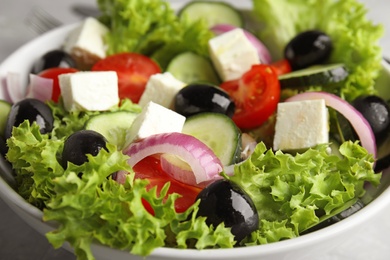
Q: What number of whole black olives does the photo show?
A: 7